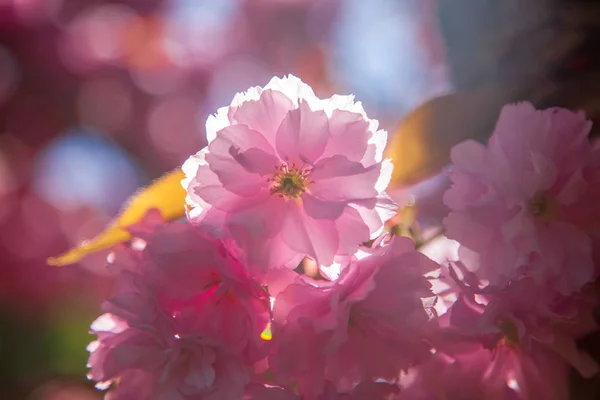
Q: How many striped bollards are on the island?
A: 0